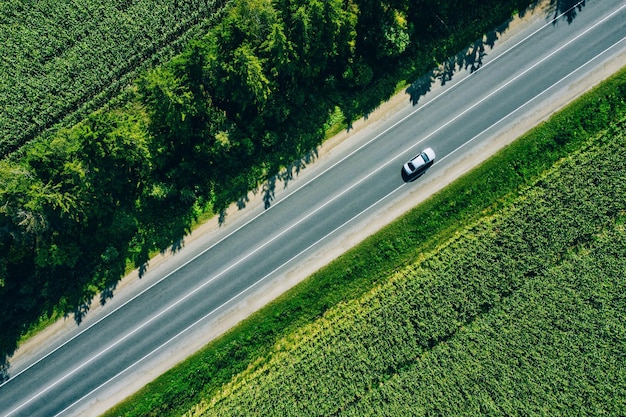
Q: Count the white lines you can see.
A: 3